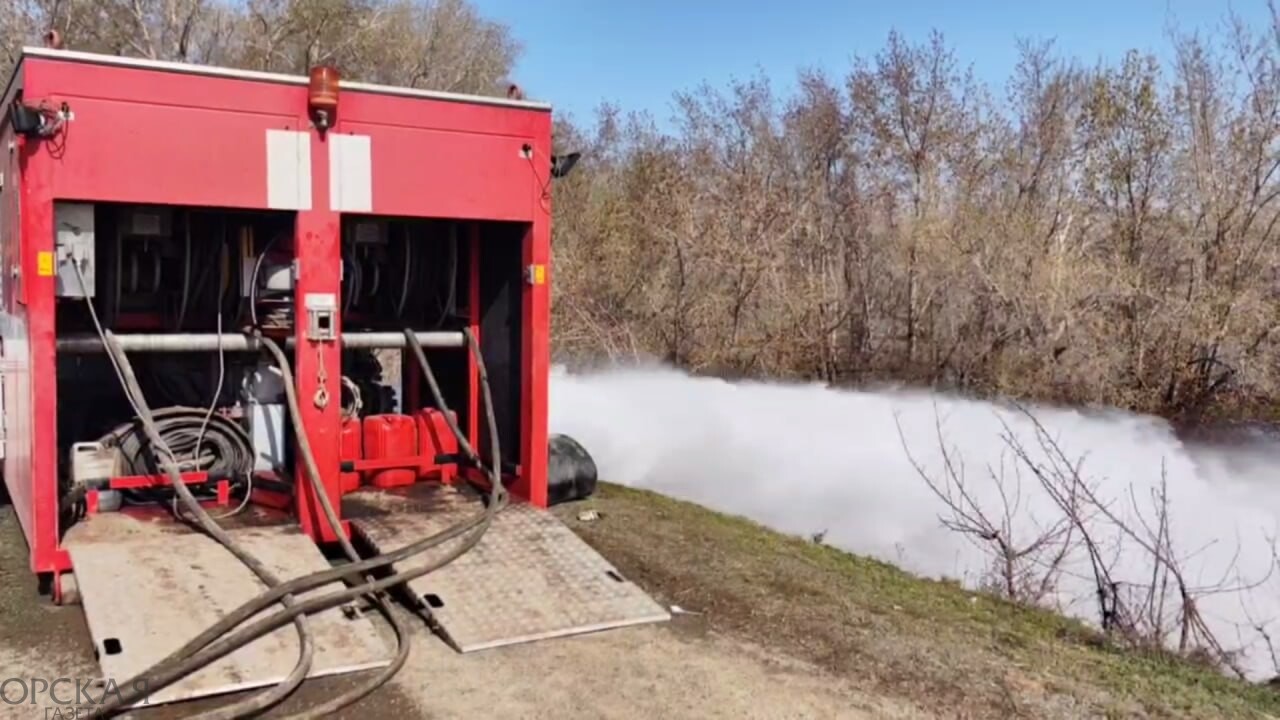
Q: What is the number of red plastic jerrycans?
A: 3